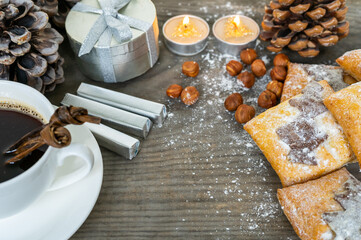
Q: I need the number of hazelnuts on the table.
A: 13